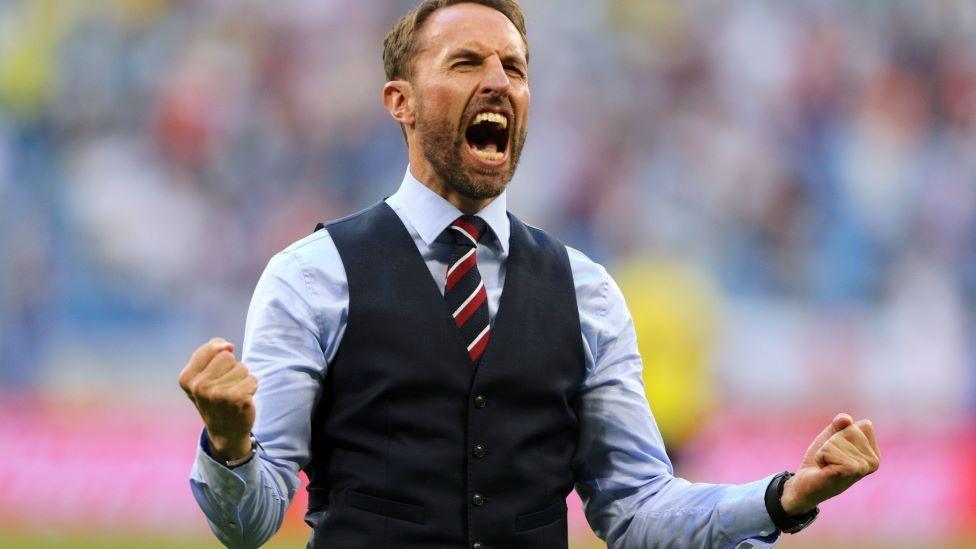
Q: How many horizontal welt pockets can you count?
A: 2